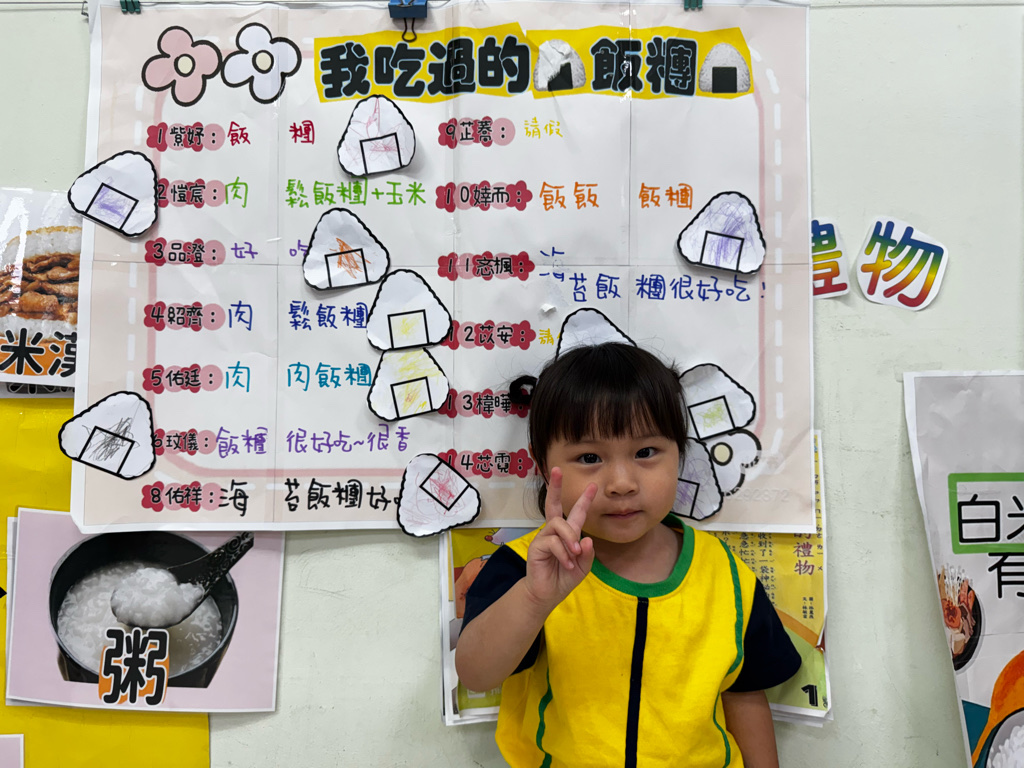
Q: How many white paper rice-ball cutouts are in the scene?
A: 11